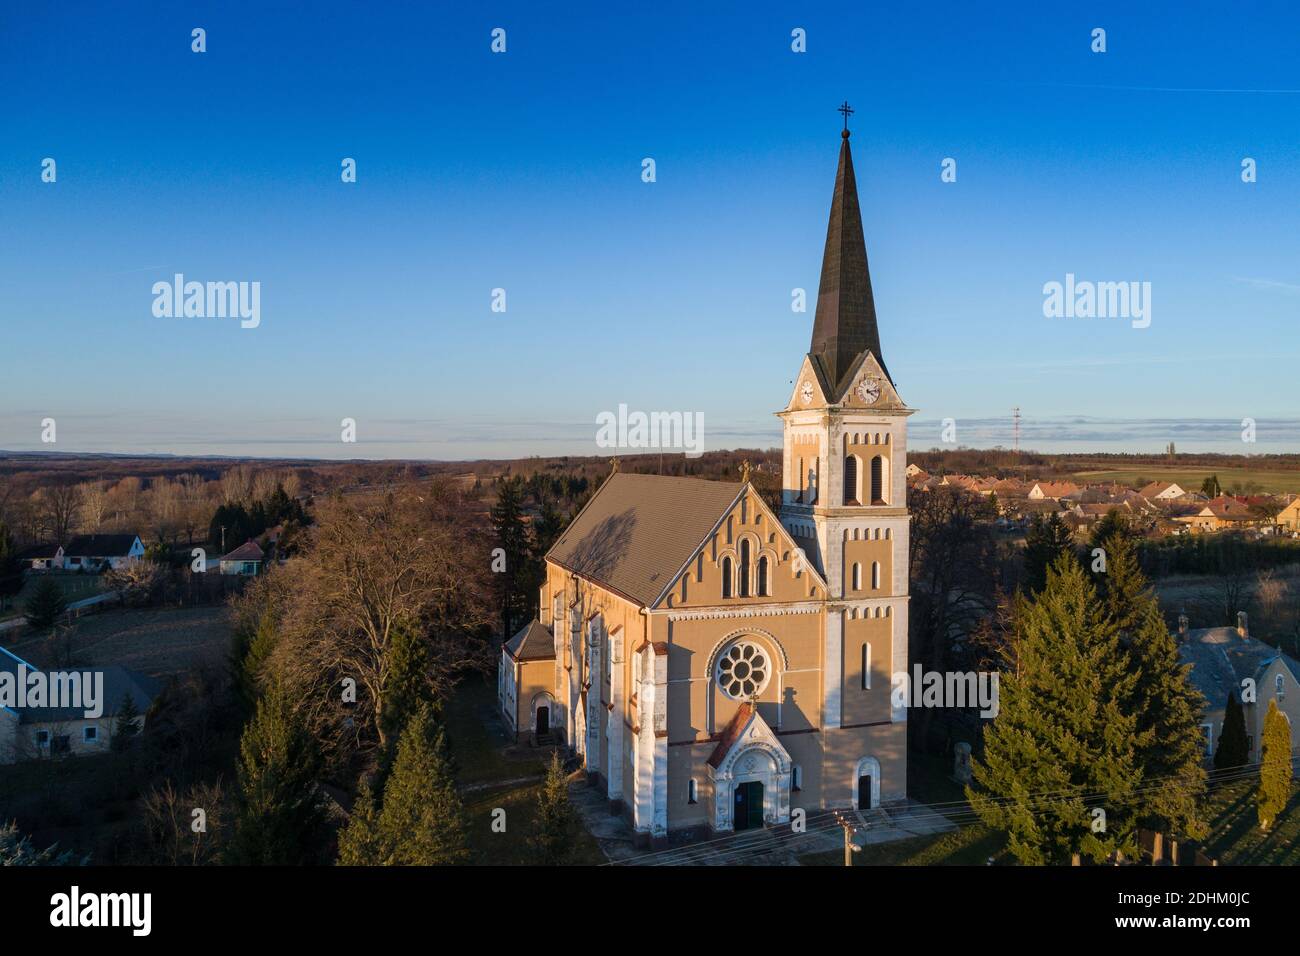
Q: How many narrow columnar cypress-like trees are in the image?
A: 2